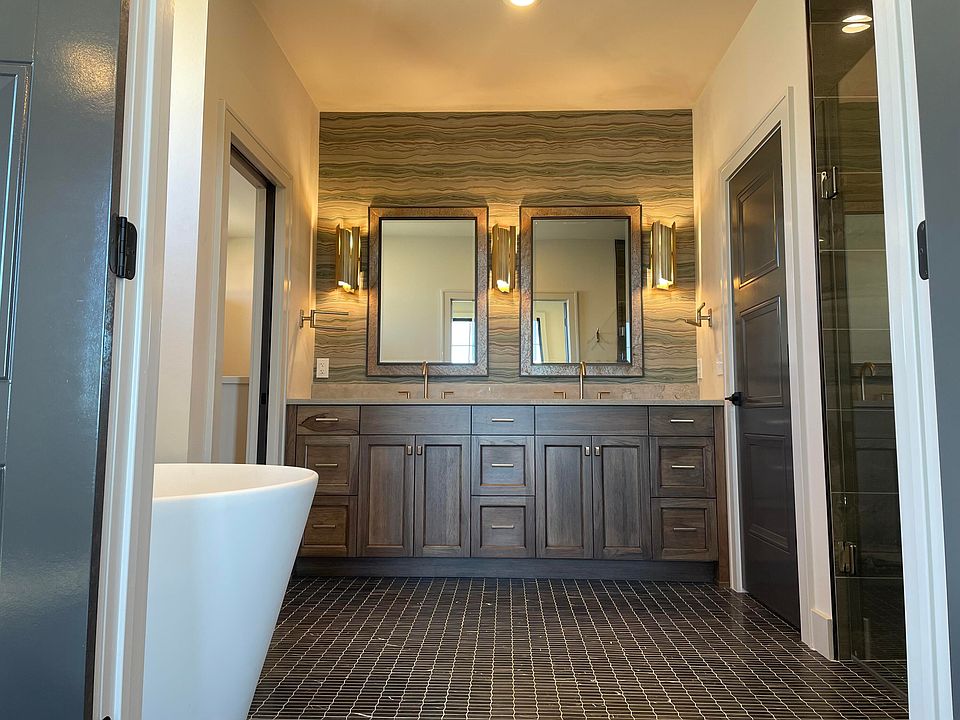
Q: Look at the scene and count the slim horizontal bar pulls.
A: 9